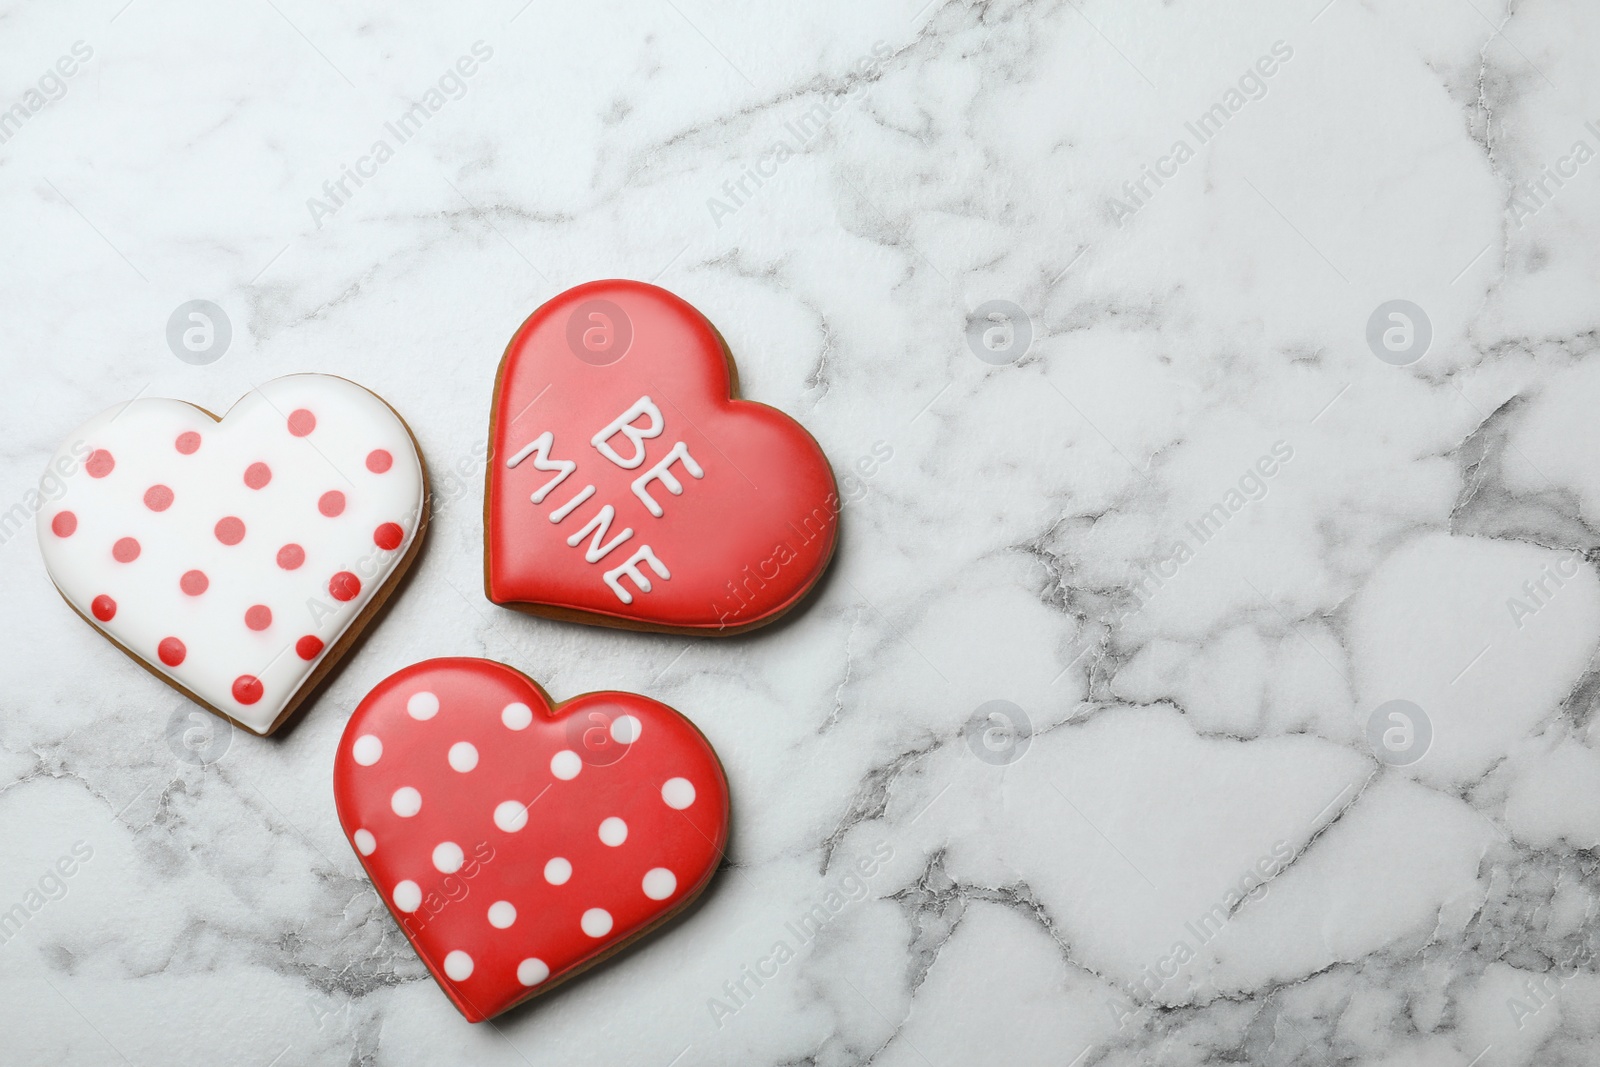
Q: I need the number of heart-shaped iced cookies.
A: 3